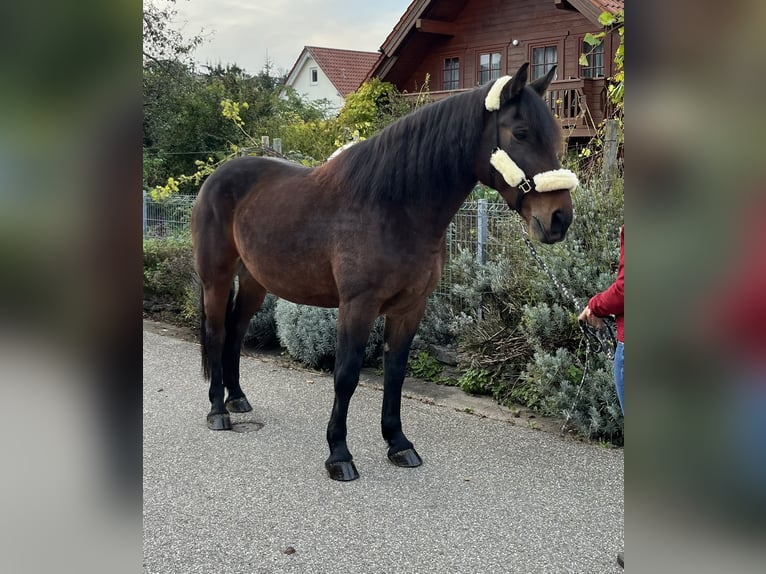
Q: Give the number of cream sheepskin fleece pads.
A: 3